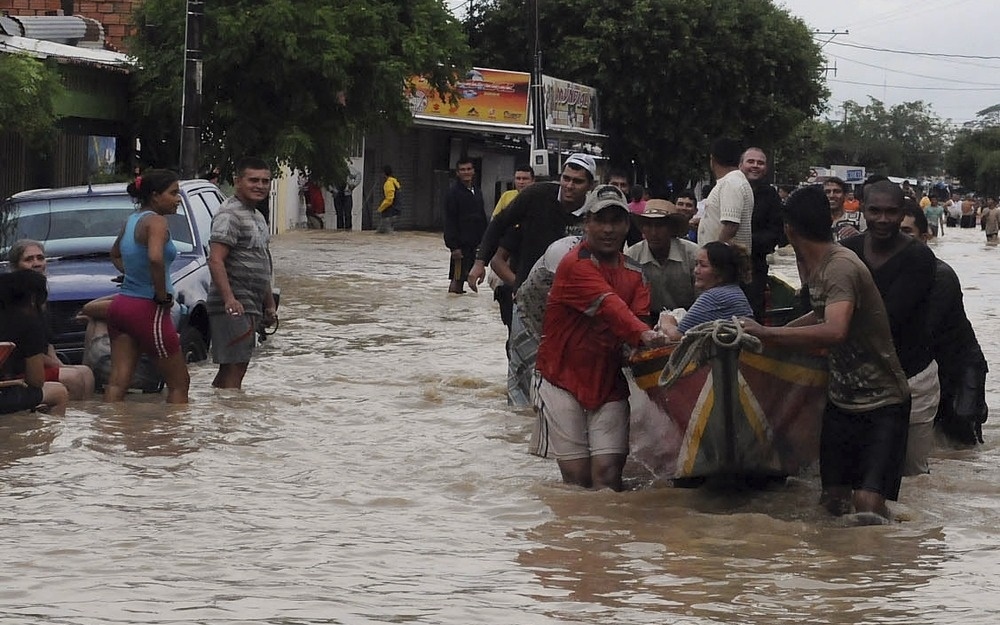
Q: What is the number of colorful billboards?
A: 2